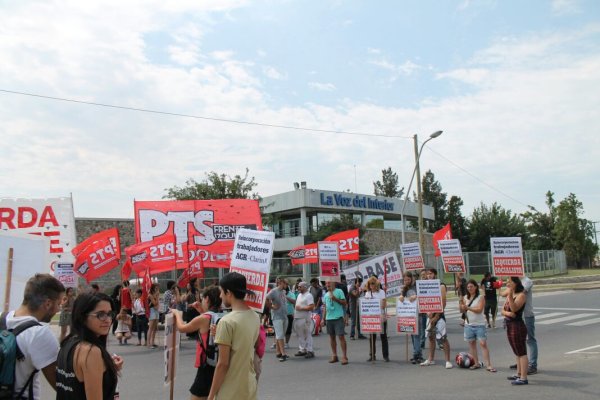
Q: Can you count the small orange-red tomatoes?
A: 0